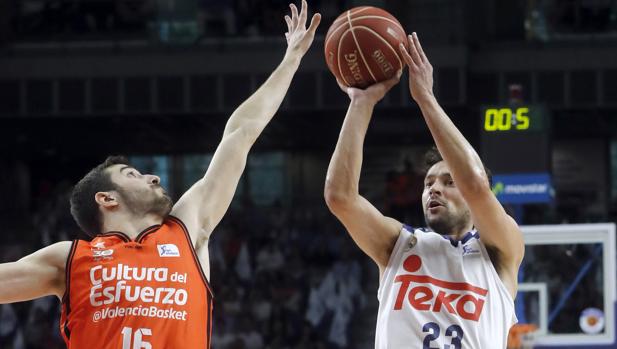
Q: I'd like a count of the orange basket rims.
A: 1